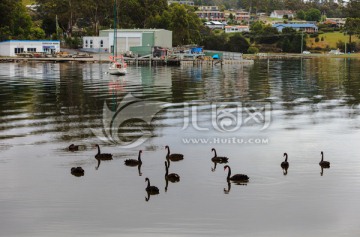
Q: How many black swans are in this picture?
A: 11